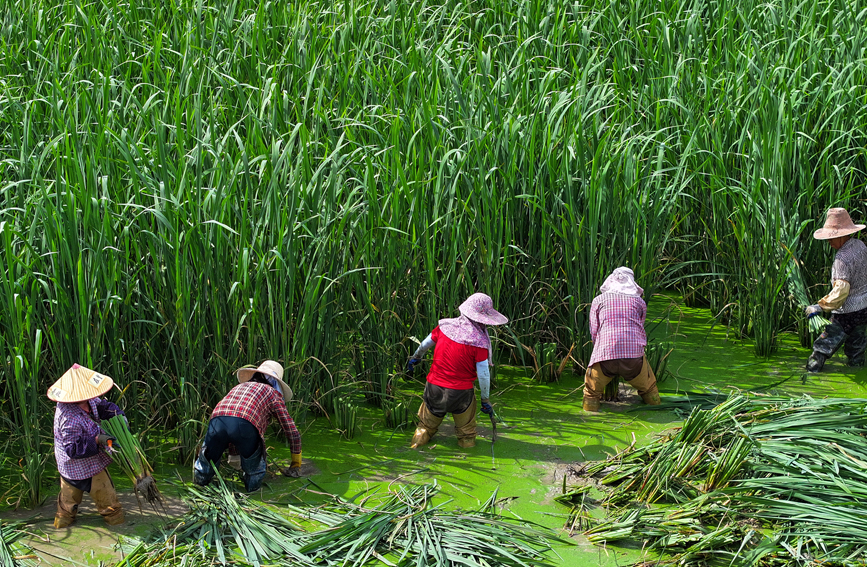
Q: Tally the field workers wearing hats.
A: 5